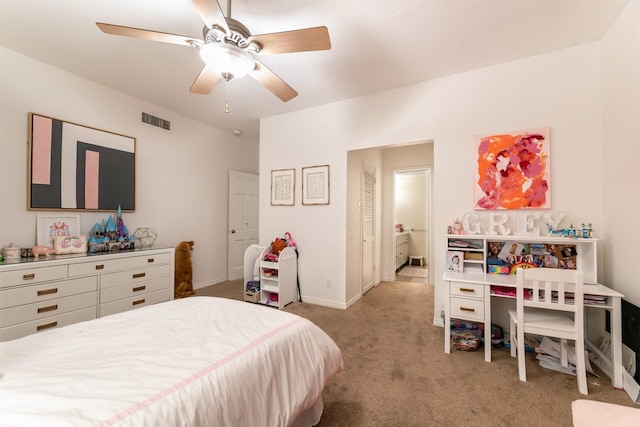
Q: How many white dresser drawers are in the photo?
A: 9